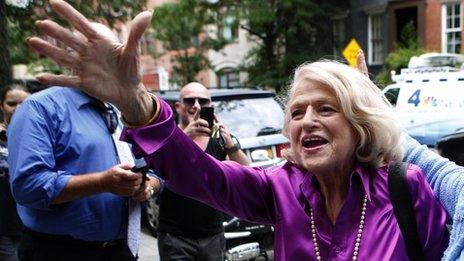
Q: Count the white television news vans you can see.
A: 1